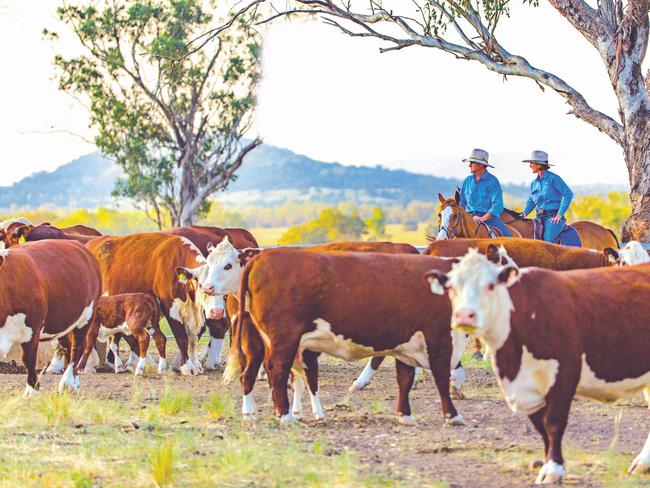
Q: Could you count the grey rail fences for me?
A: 1